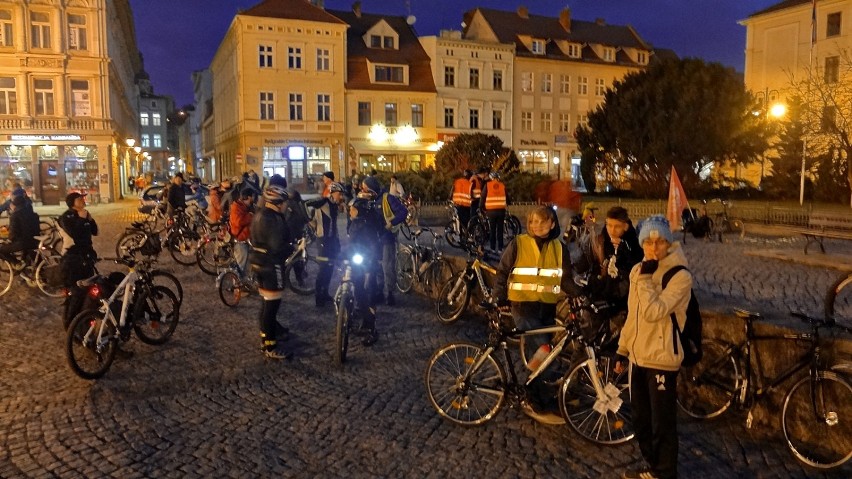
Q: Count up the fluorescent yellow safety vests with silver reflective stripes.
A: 1